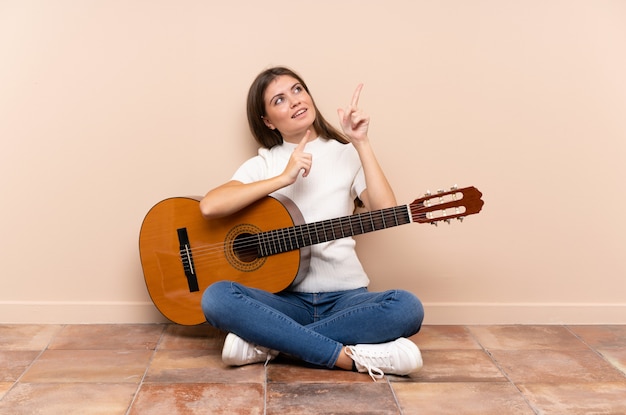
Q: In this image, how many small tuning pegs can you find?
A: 6